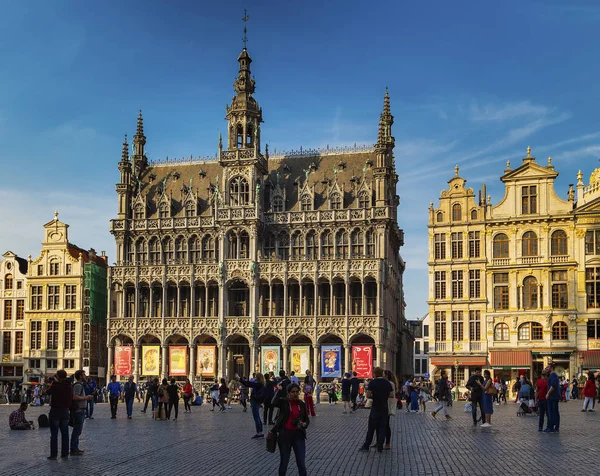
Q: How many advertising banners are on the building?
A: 8